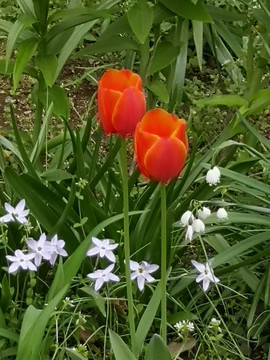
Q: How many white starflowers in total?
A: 8